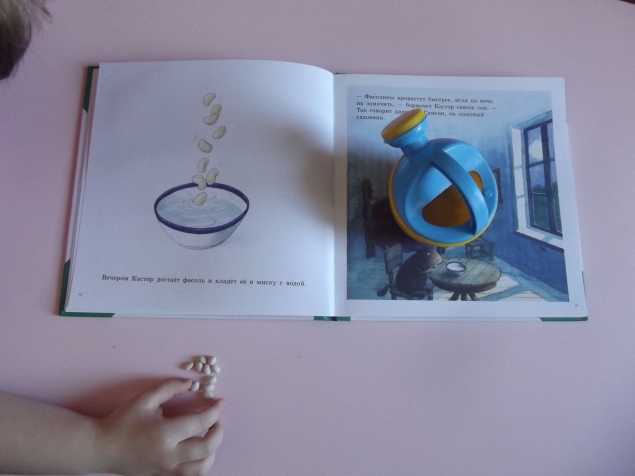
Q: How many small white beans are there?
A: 10